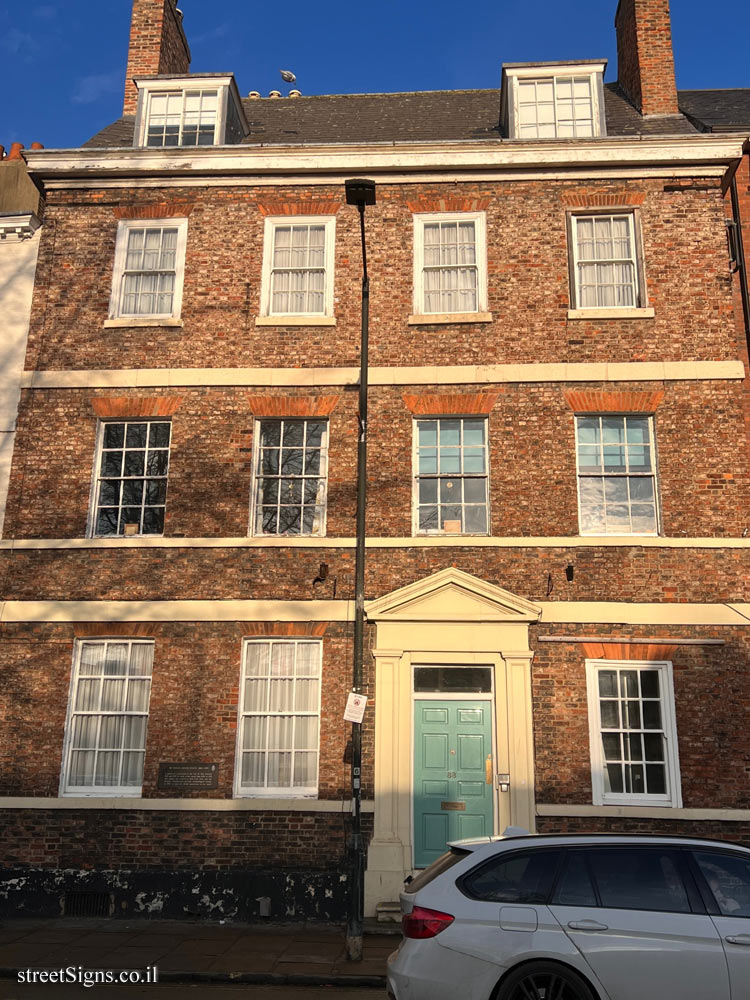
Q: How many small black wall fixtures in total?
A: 2